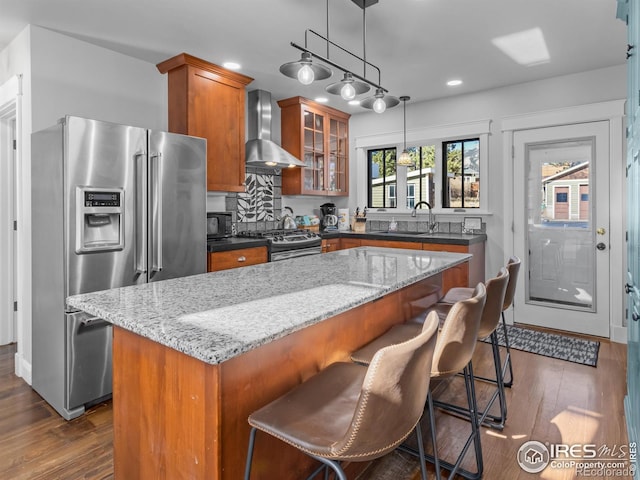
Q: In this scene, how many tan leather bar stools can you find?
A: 4